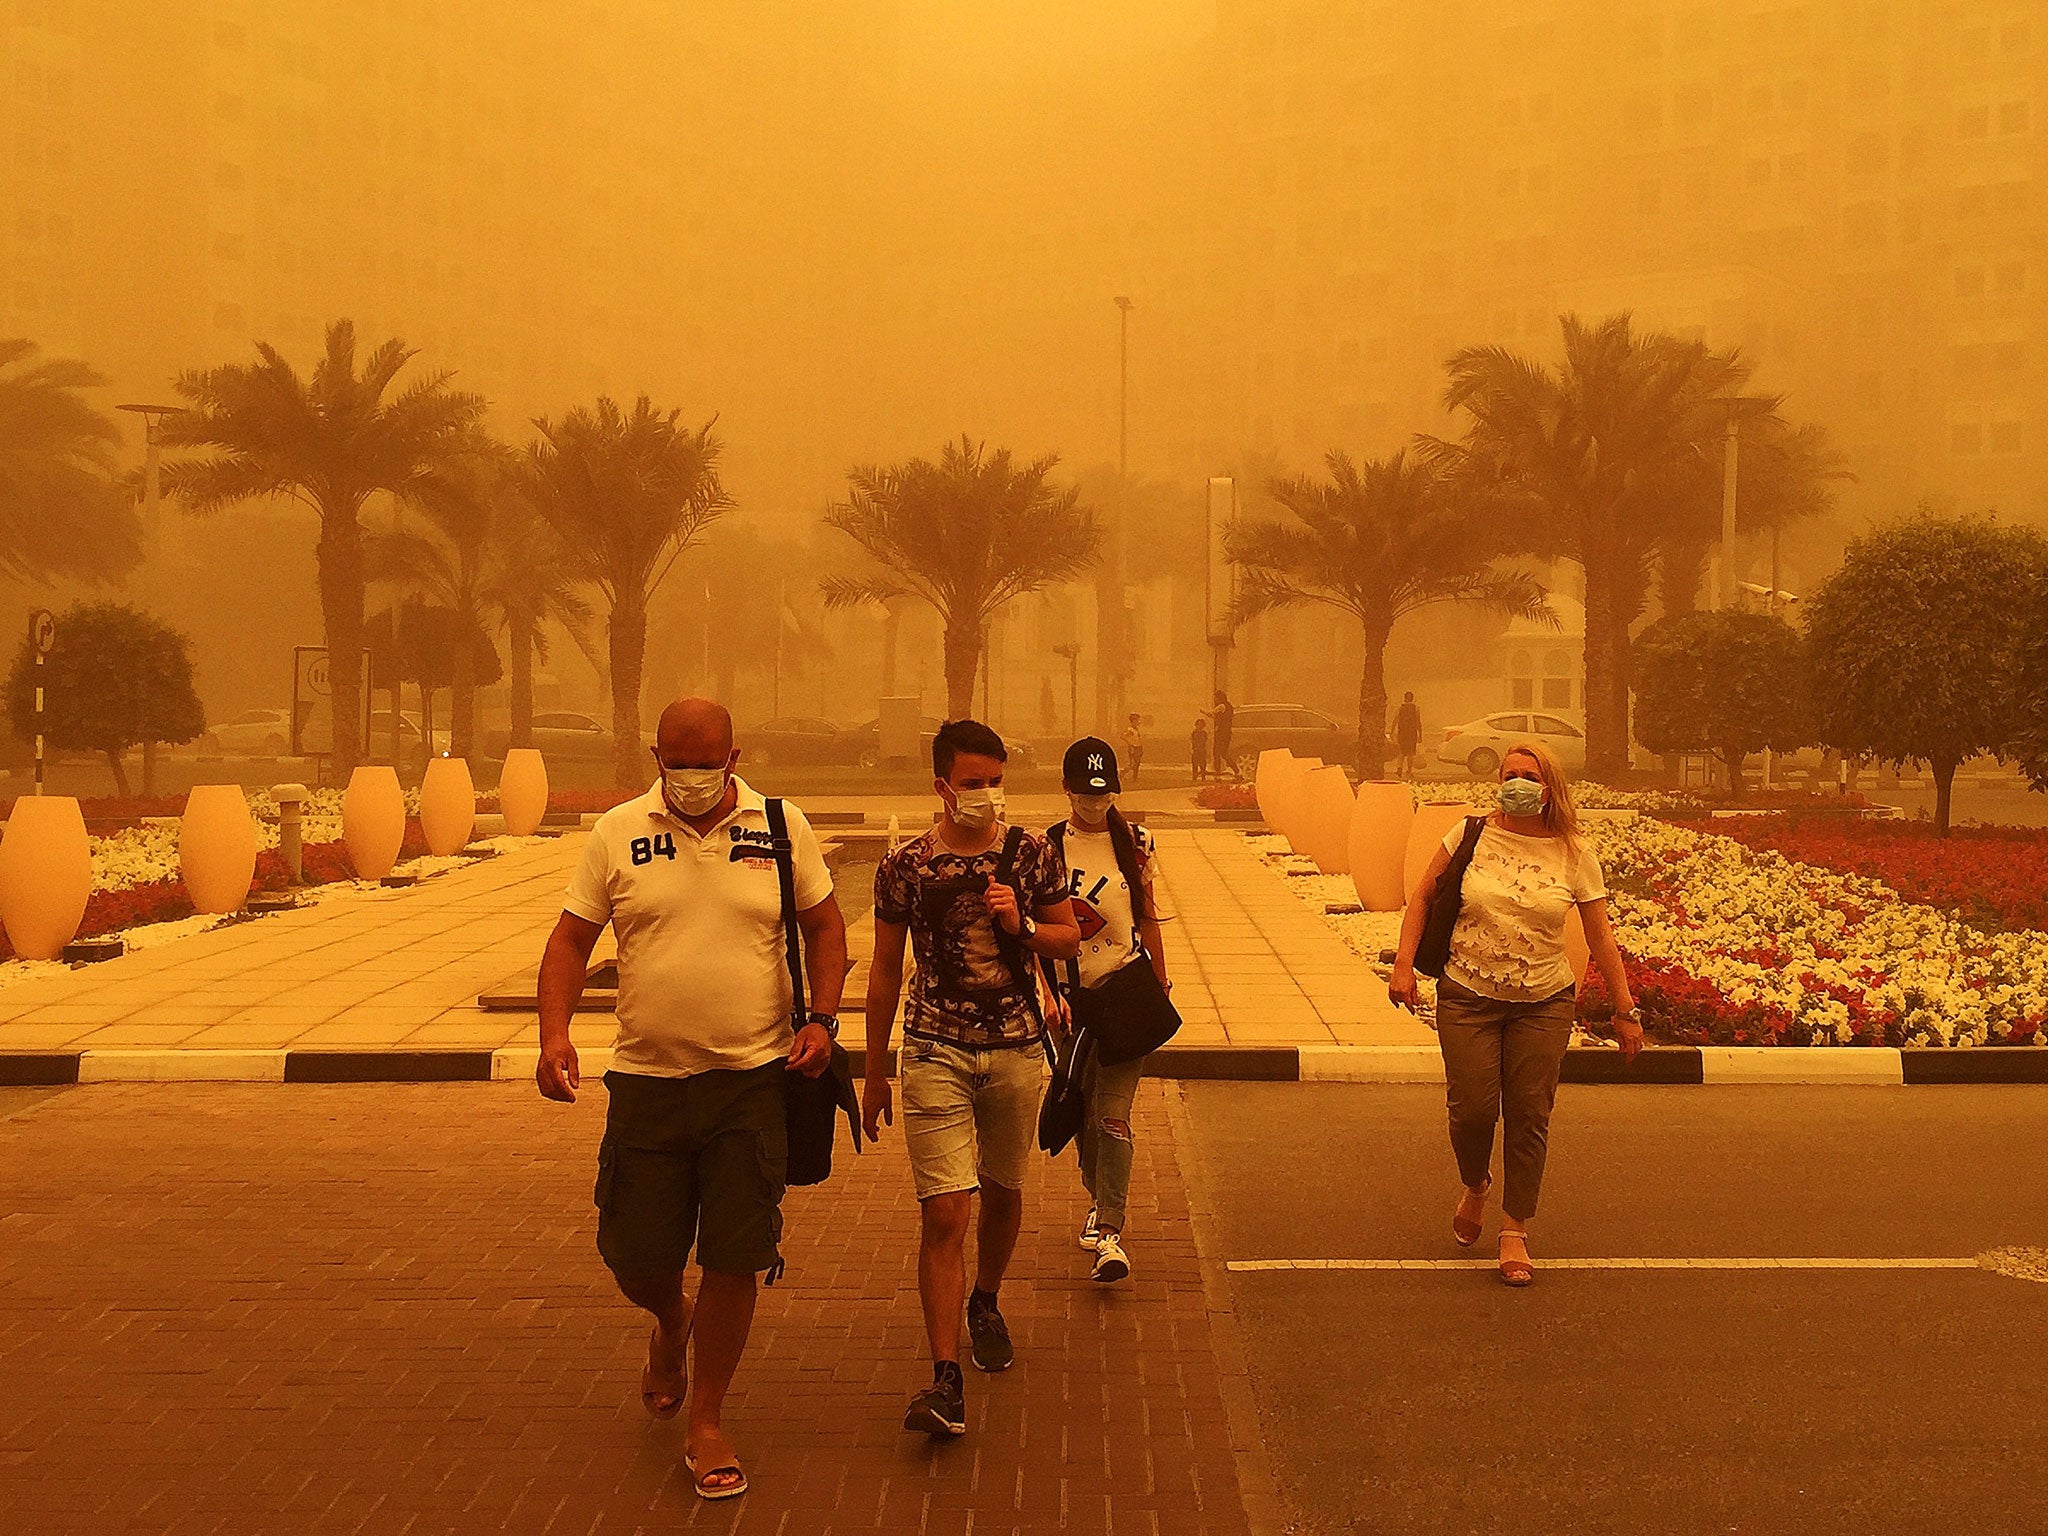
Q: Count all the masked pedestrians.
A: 4